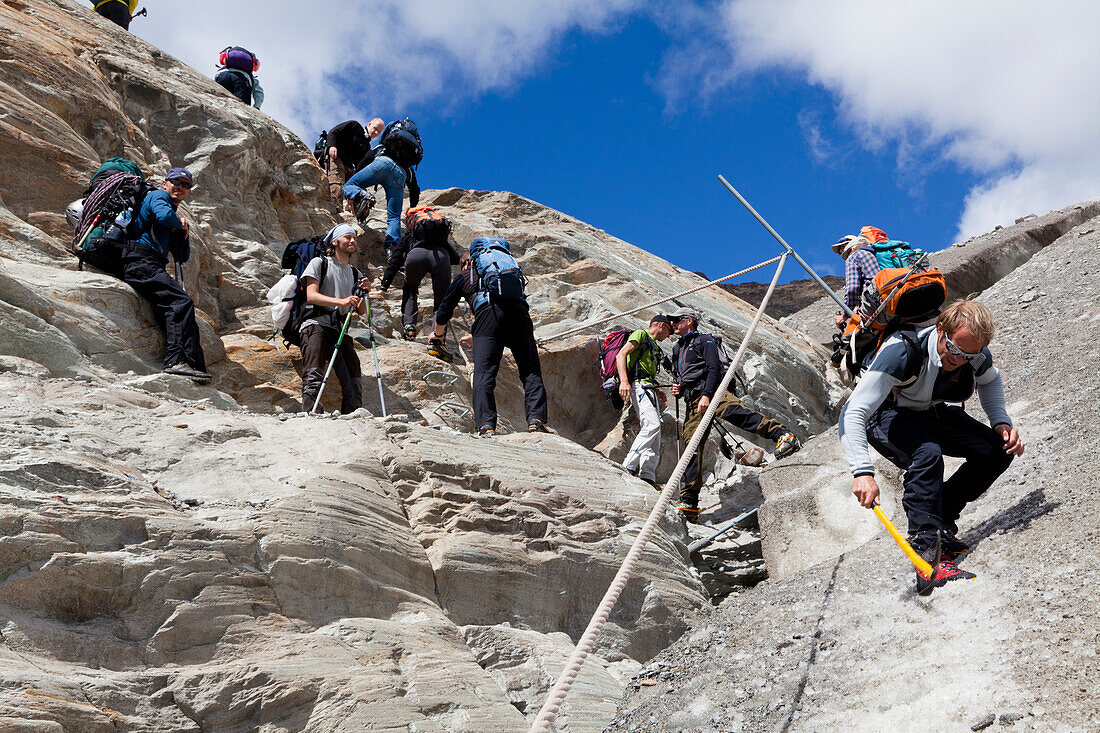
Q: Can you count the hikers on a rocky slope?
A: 12